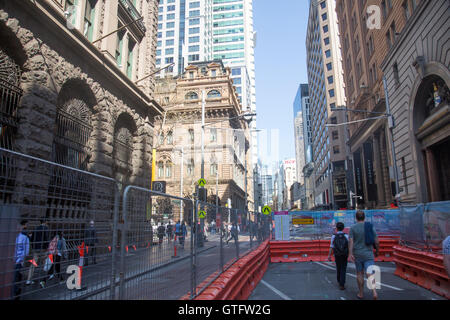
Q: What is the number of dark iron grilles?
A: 3